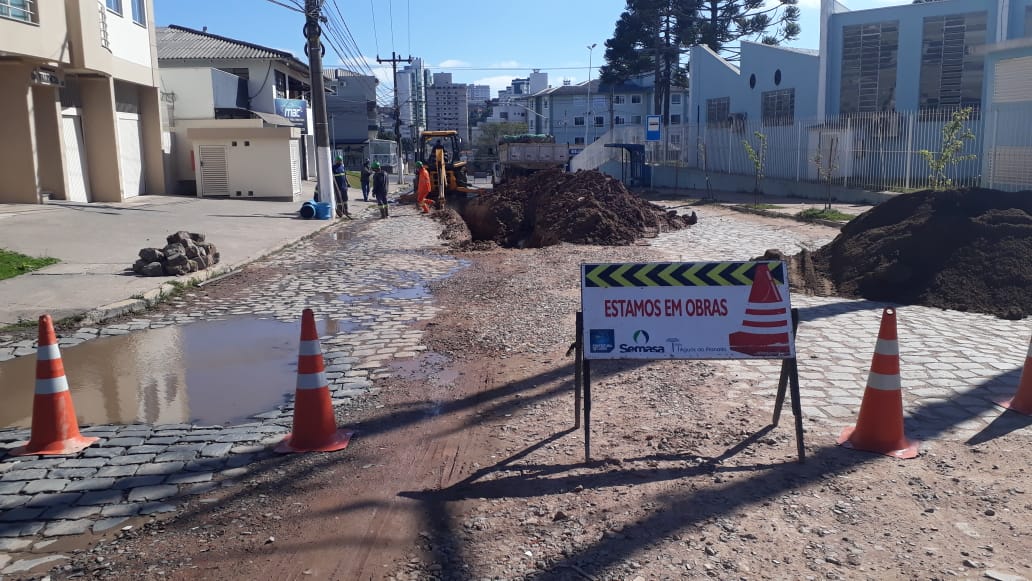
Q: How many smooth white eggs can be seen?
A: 0